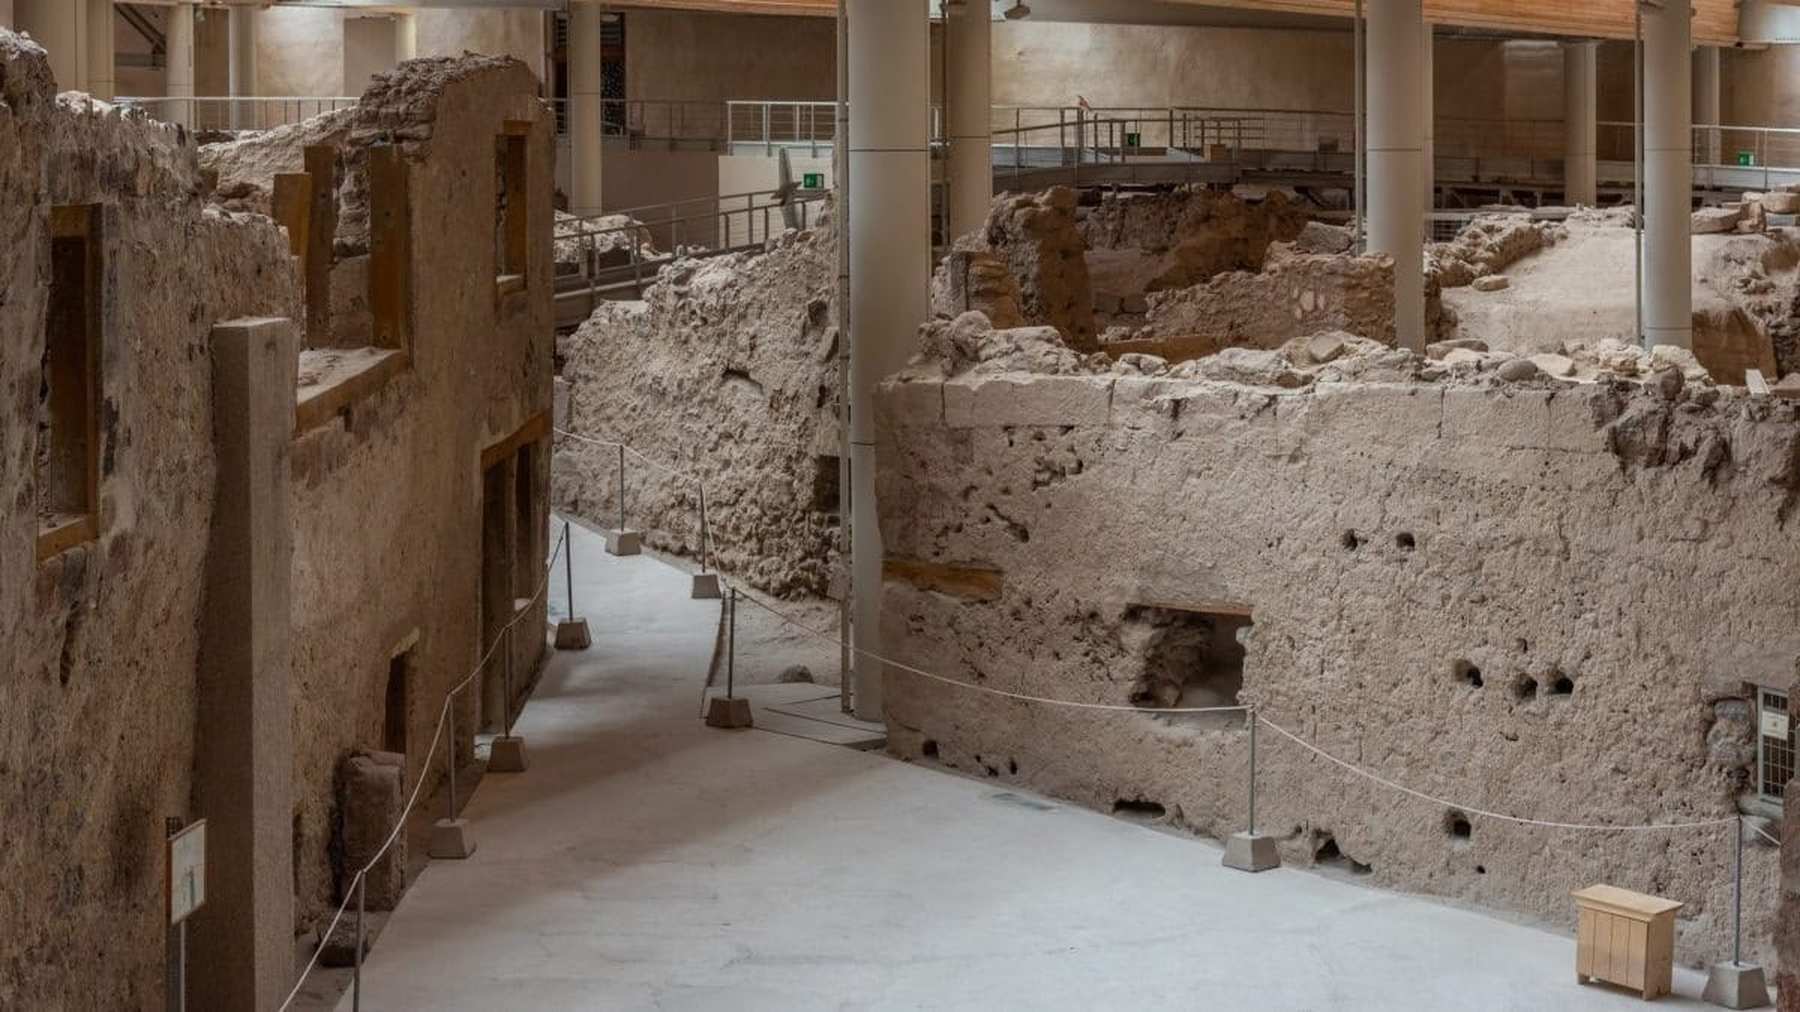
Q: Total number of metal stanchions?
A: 9